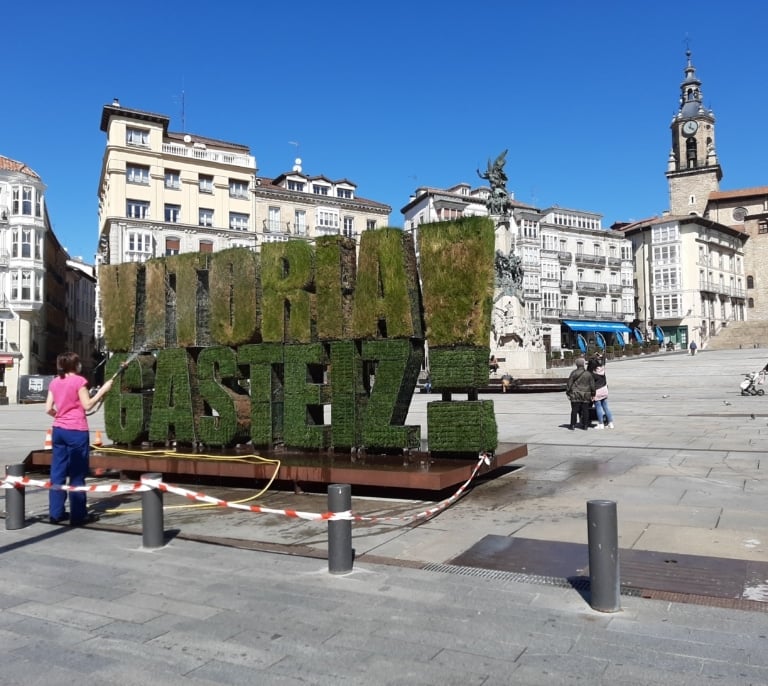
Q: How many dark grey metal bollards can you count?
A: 4